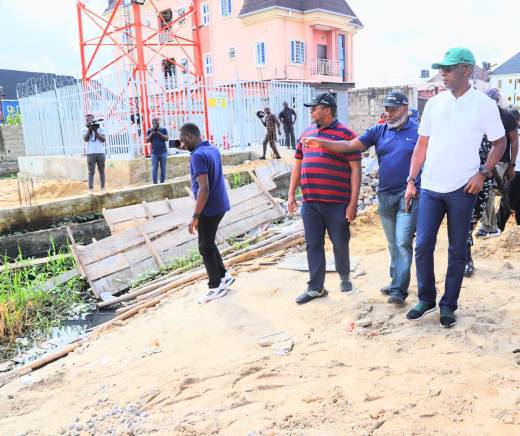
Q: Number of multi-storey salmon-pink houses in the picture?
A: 1